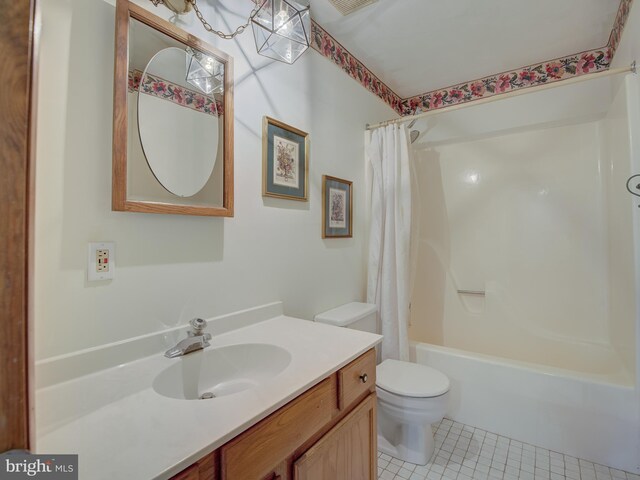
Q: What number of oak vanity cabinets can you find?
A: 1